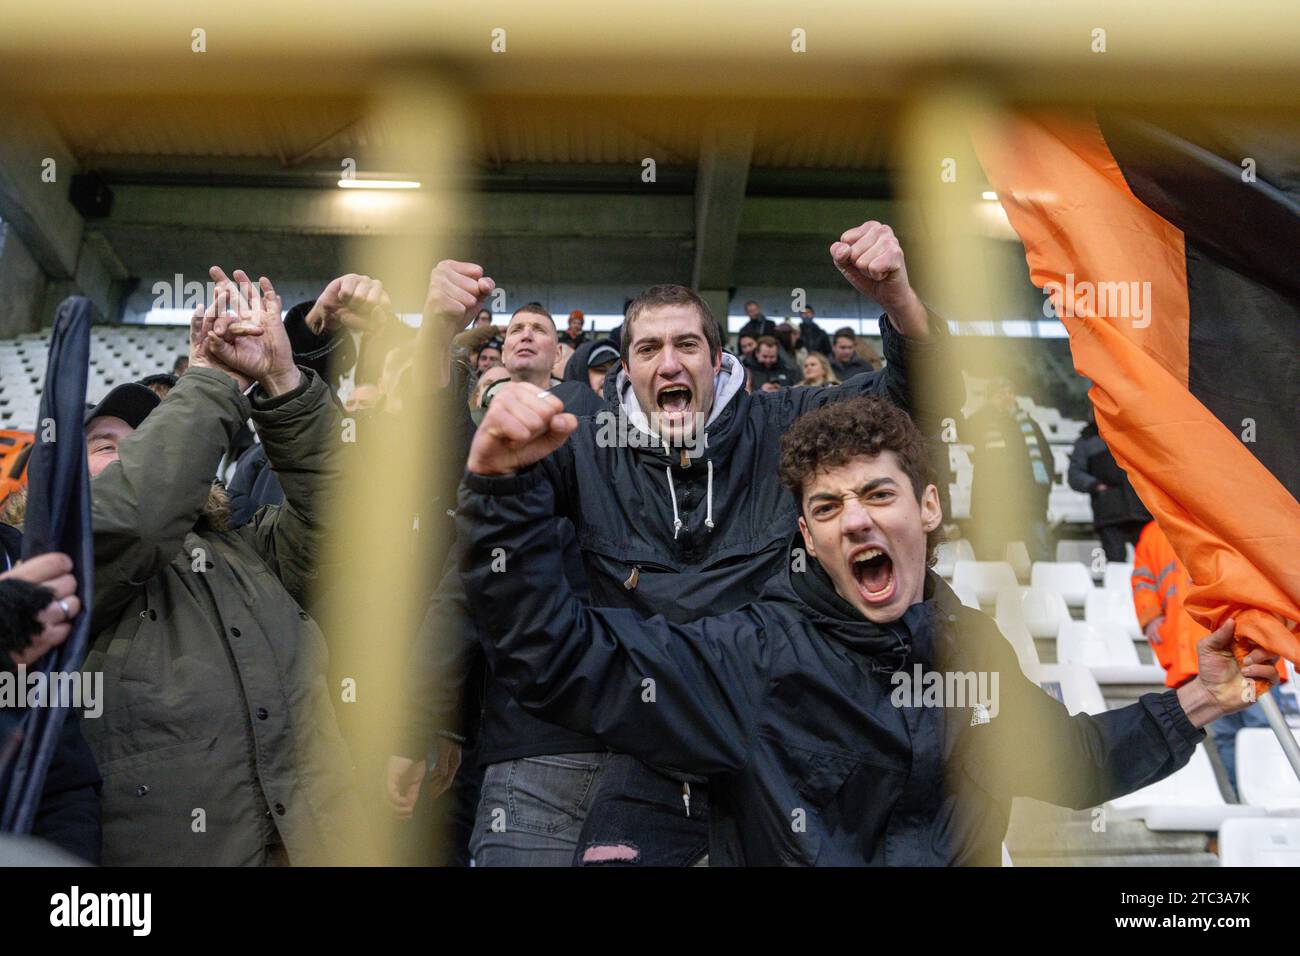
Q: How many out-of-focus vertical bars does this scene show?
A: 2